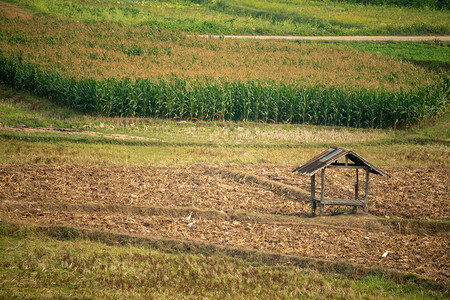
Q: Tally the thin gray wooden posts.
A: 4